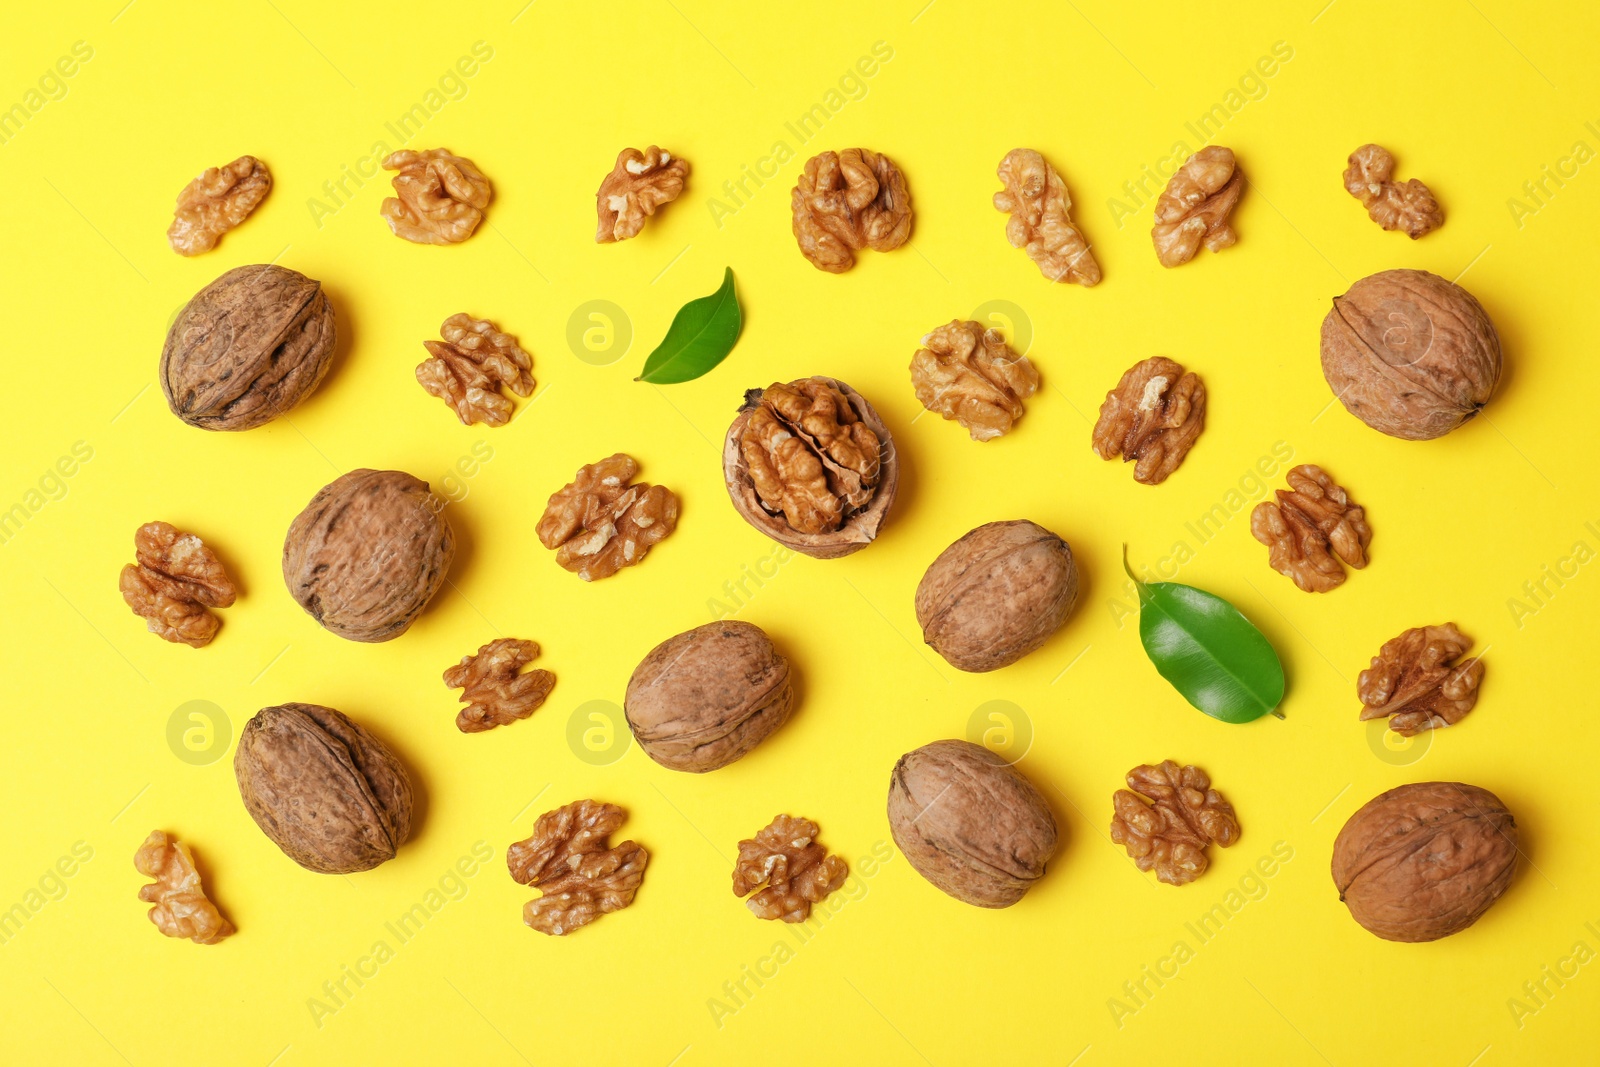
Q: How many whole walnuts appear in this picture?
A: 8